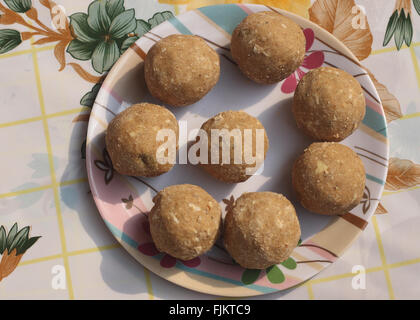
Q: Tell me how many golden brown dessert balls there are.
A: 8